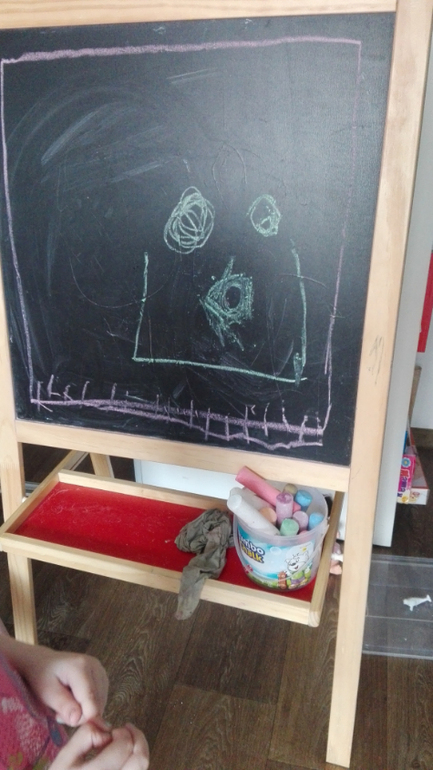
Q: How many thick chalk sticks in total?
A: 11